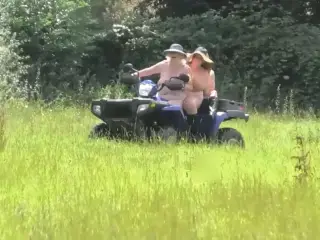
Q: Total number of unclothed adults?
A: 2